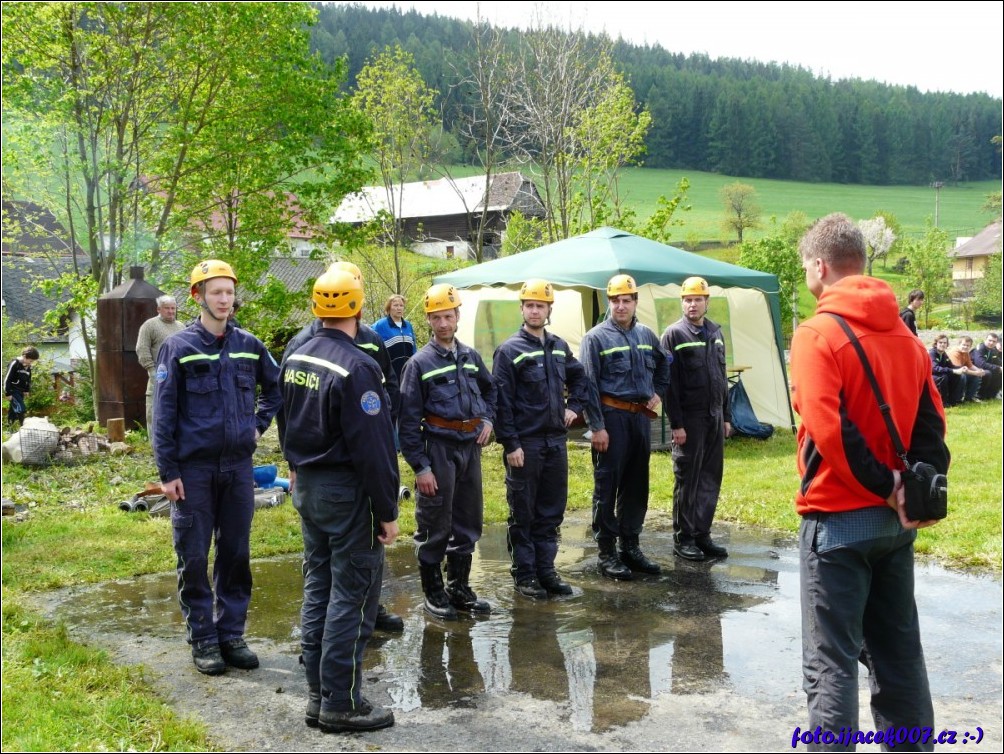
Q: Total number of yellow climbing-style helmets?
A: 7